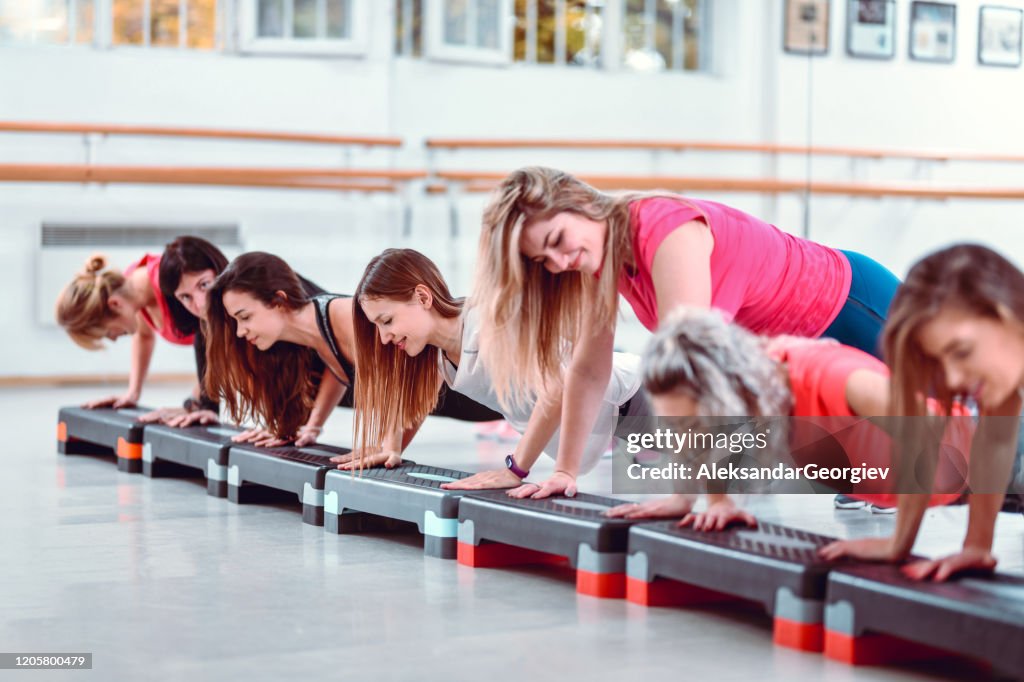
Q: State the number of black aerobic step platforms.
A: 7